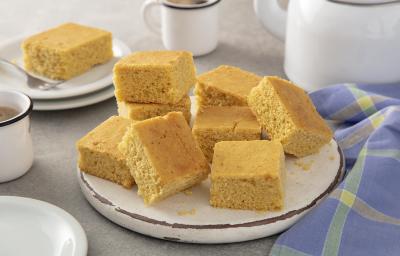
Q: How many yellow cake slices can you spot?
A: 9